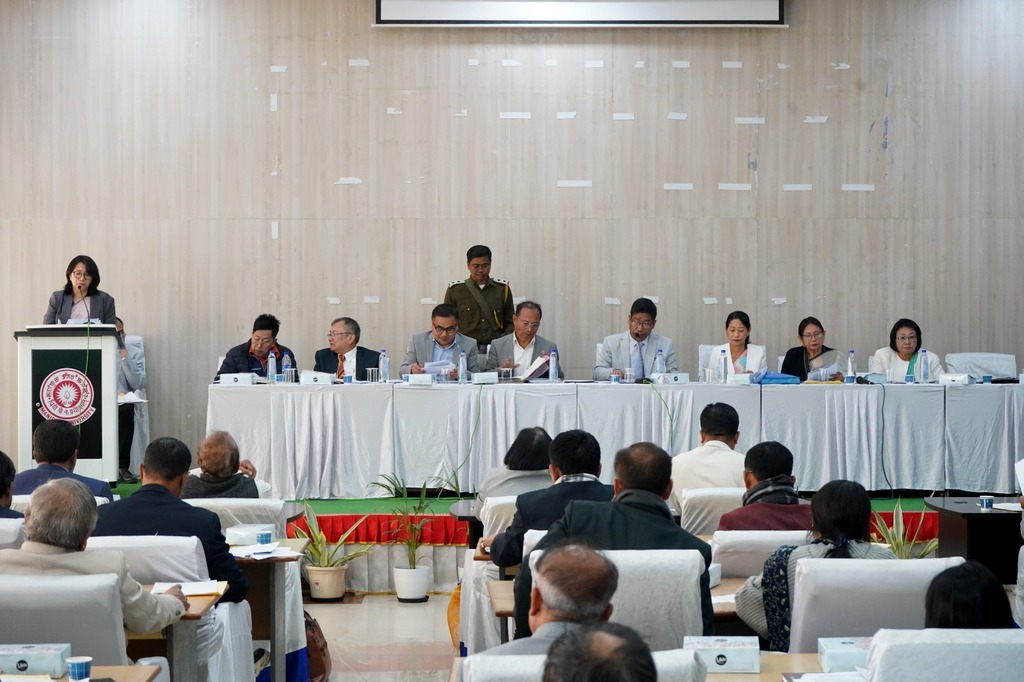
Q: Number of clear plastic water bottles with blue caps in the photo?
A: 9